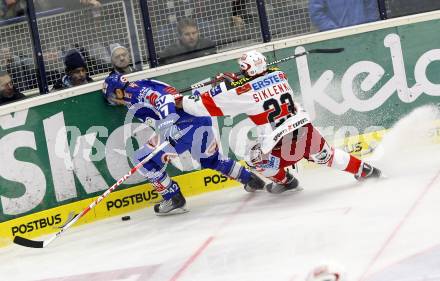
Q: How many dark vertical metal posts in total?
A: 4